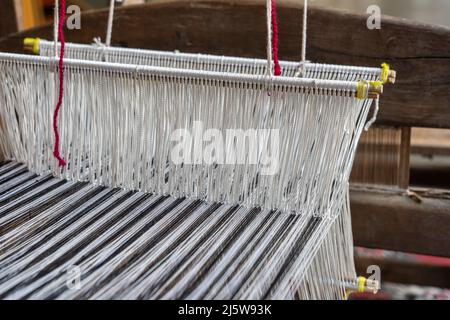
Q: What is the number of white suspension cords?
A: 4